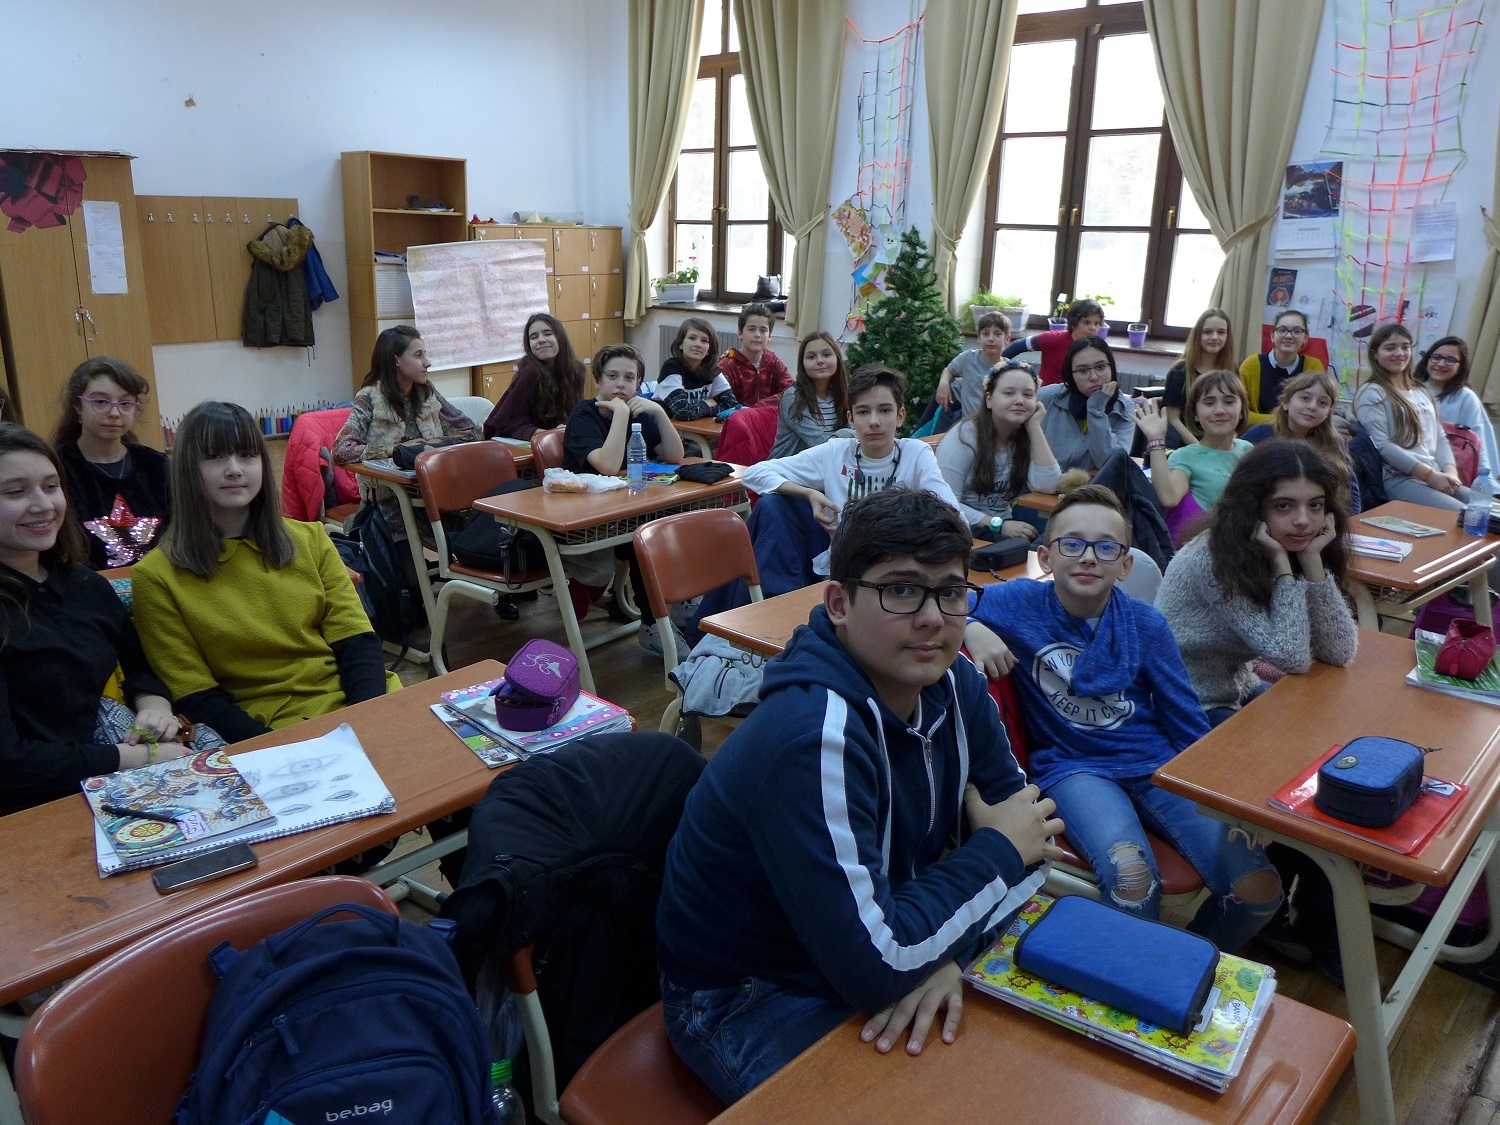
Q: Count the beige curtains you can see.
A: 5